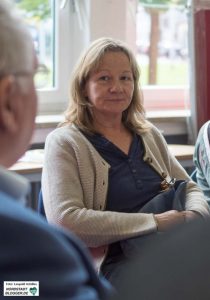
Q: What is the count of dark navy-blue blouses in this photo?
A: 1